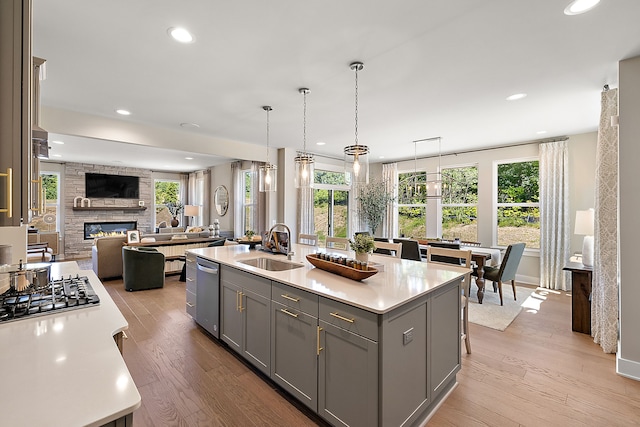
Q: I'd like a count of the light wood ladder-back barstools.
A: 4